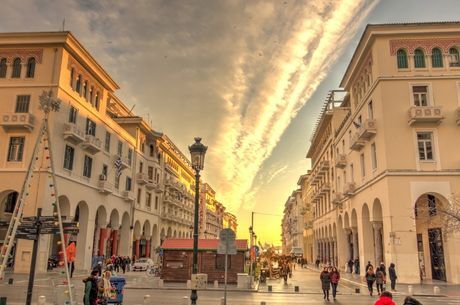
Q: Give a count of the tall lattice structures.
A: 1